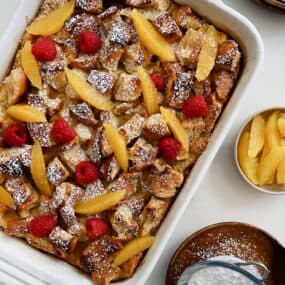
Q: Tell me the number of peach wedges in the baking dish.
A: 13